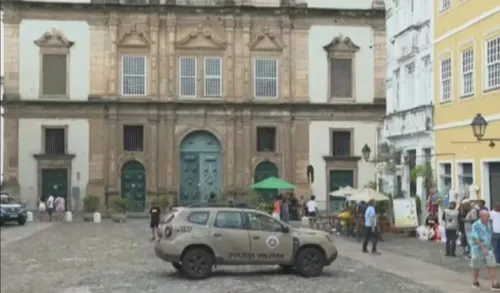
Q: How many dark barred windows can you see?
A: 4